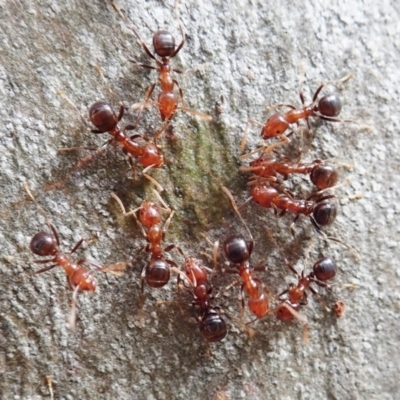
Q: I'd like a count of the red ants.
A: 10